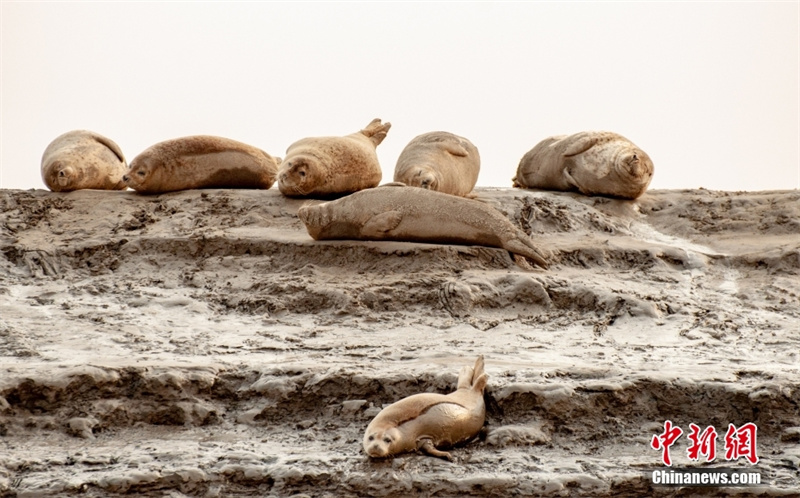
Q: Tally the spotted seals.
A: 7